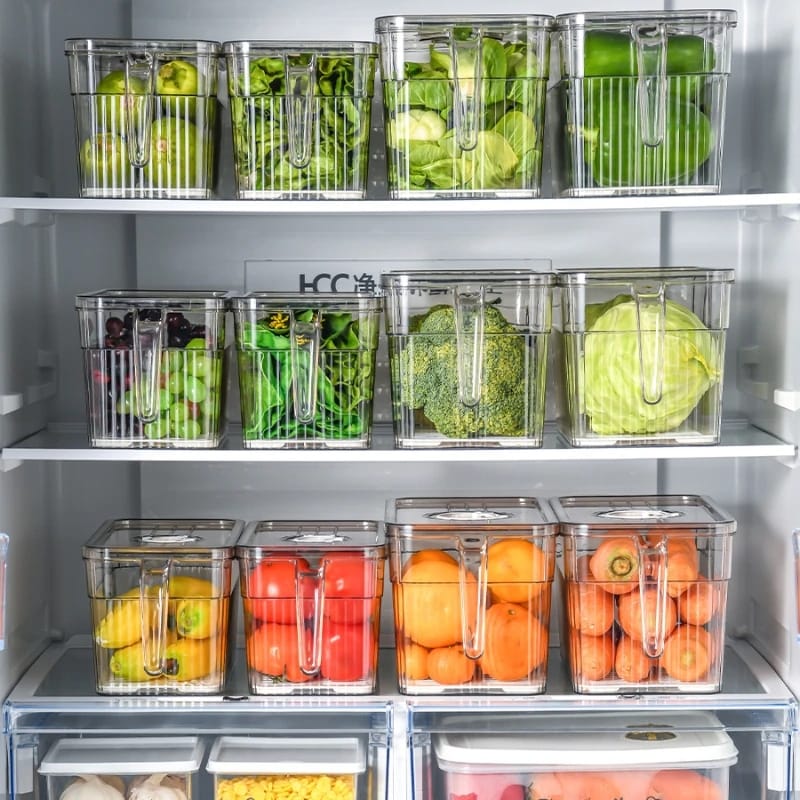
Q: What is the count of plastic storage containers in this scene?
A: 15